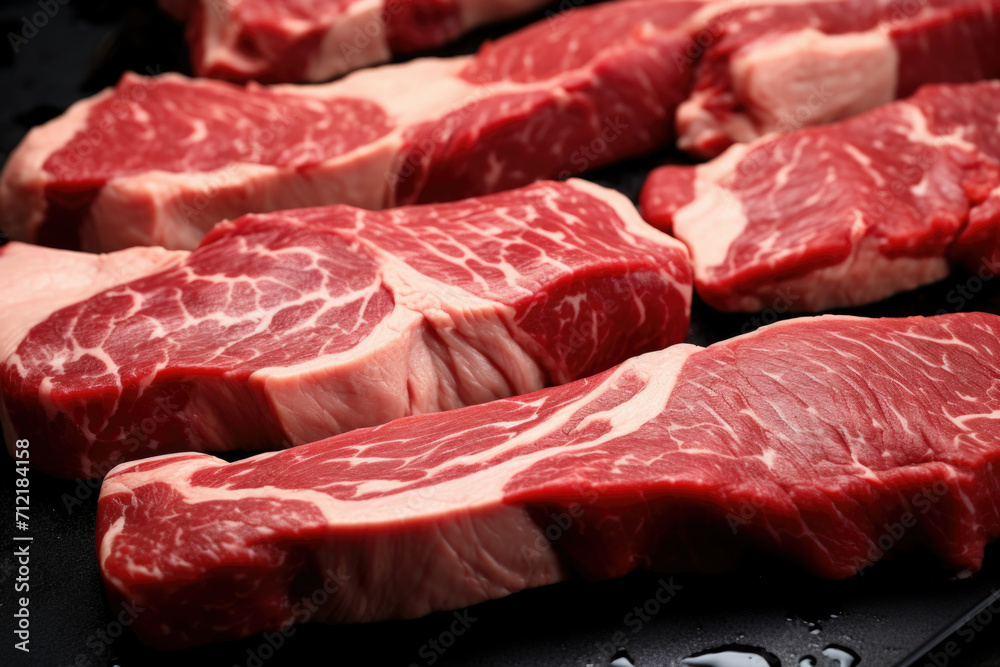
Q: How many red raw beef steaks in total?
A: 6